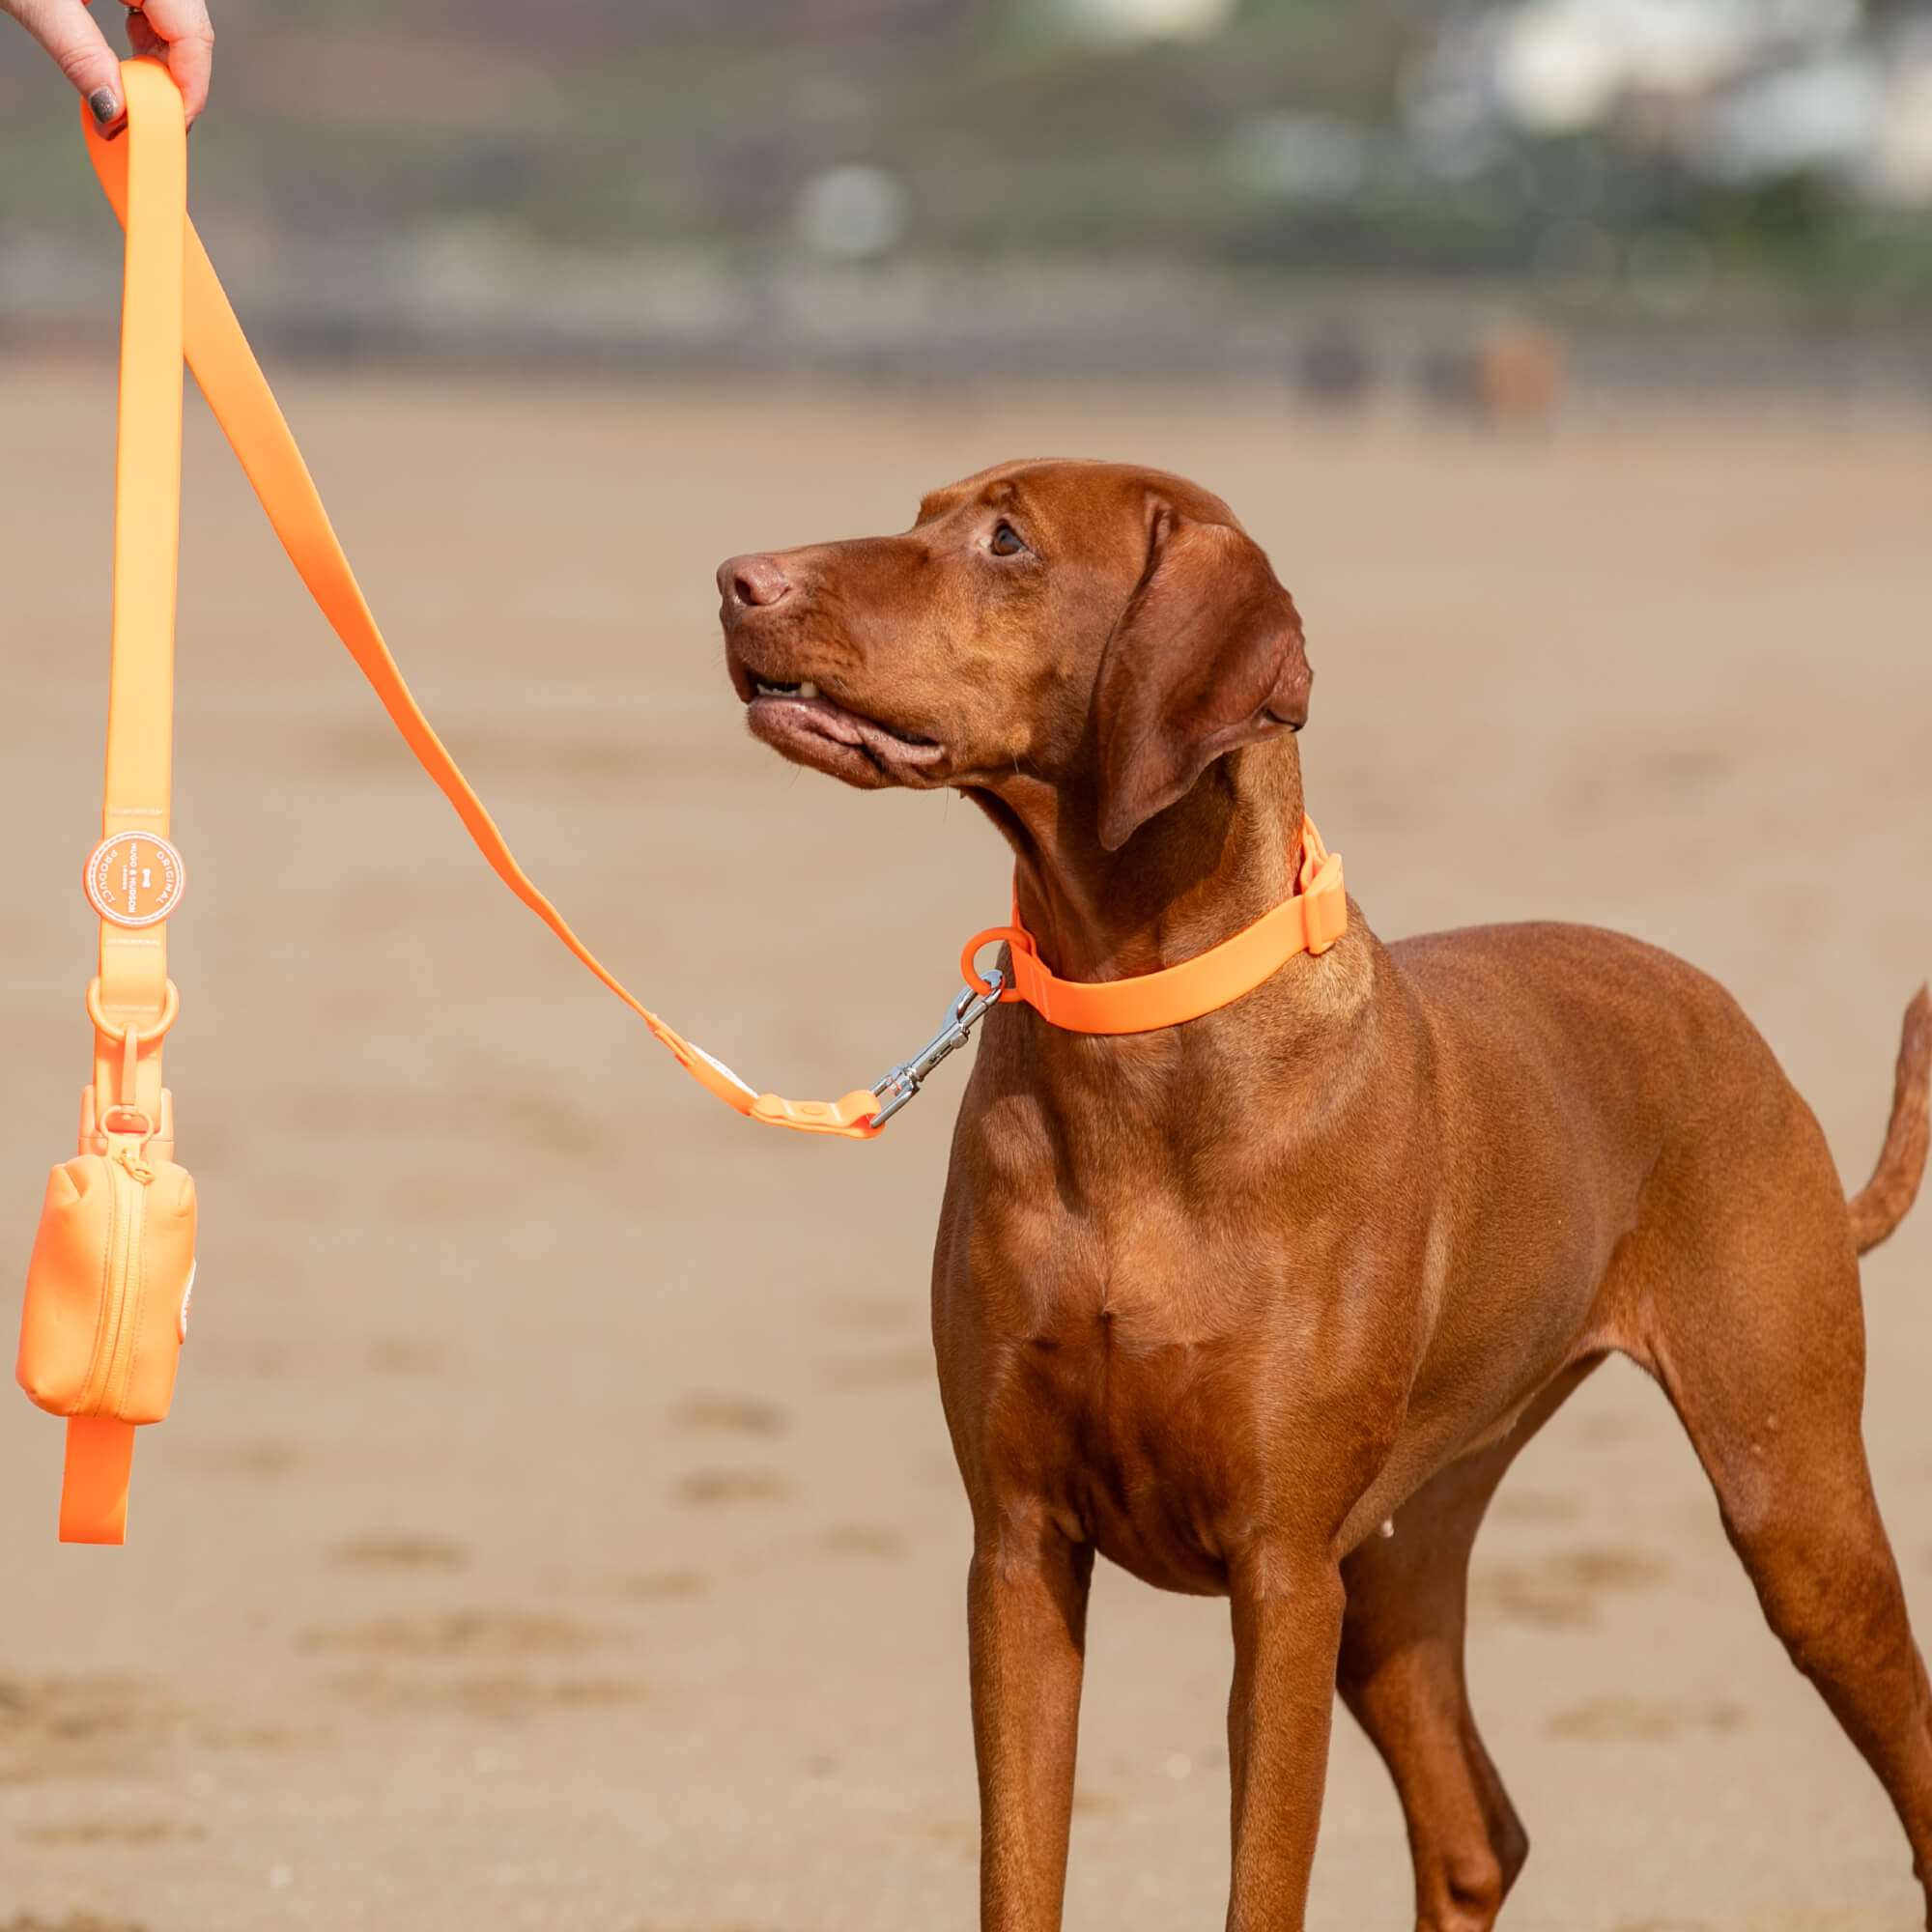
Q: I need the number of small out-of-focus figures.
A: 3